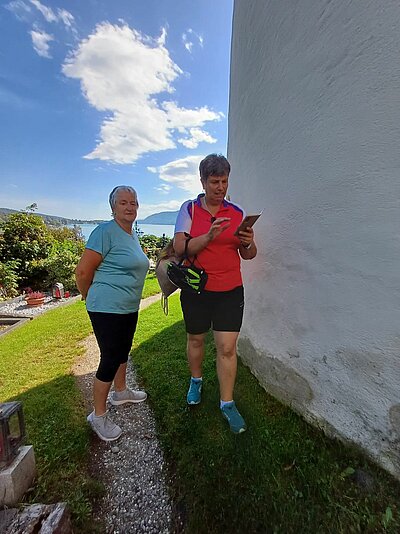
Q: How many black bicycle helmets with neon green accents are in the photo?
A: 1